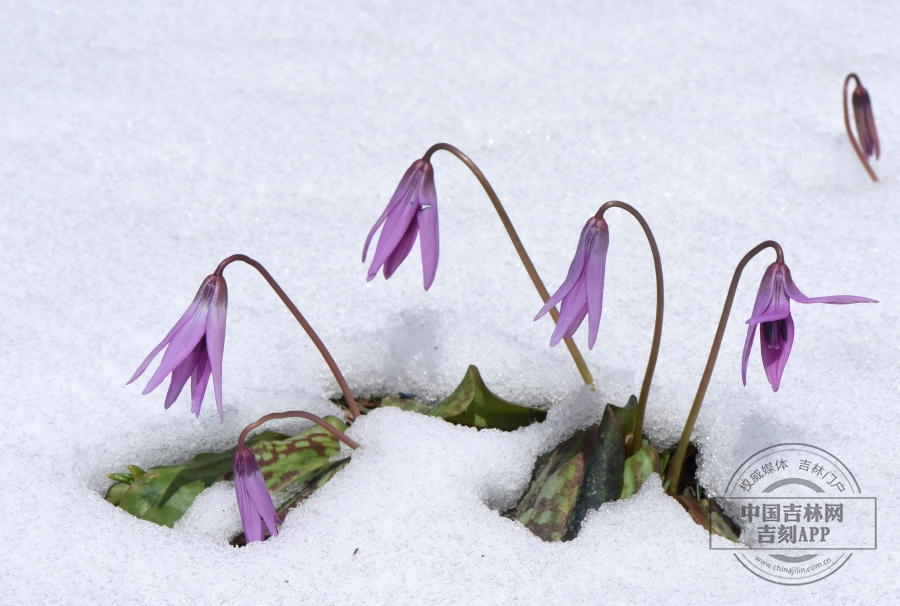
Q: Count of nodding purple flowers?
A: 6